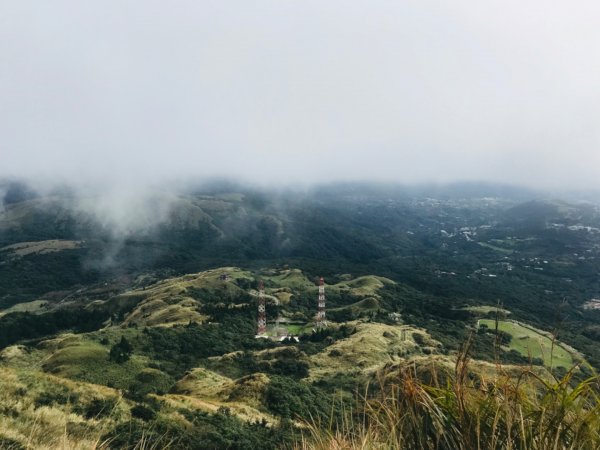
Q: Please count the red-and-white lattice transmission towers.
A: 2